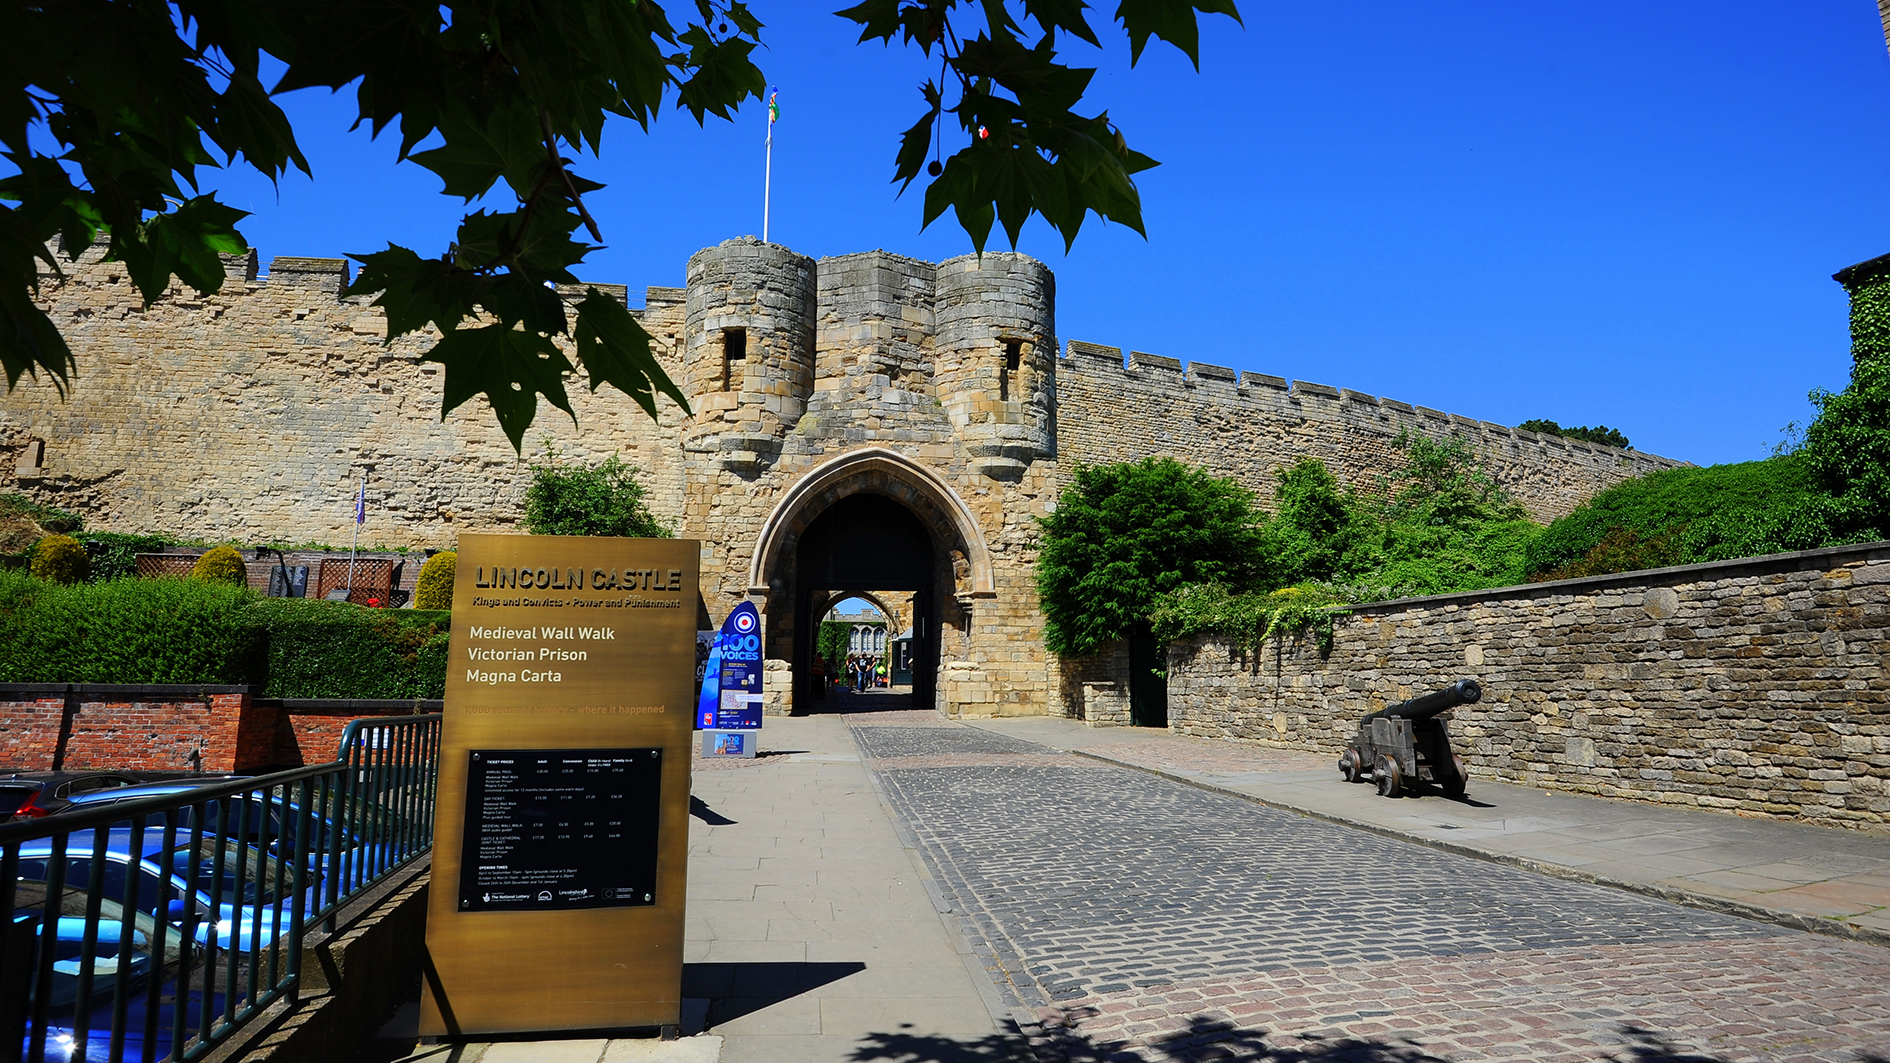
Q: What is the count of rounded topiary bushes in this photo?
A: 3